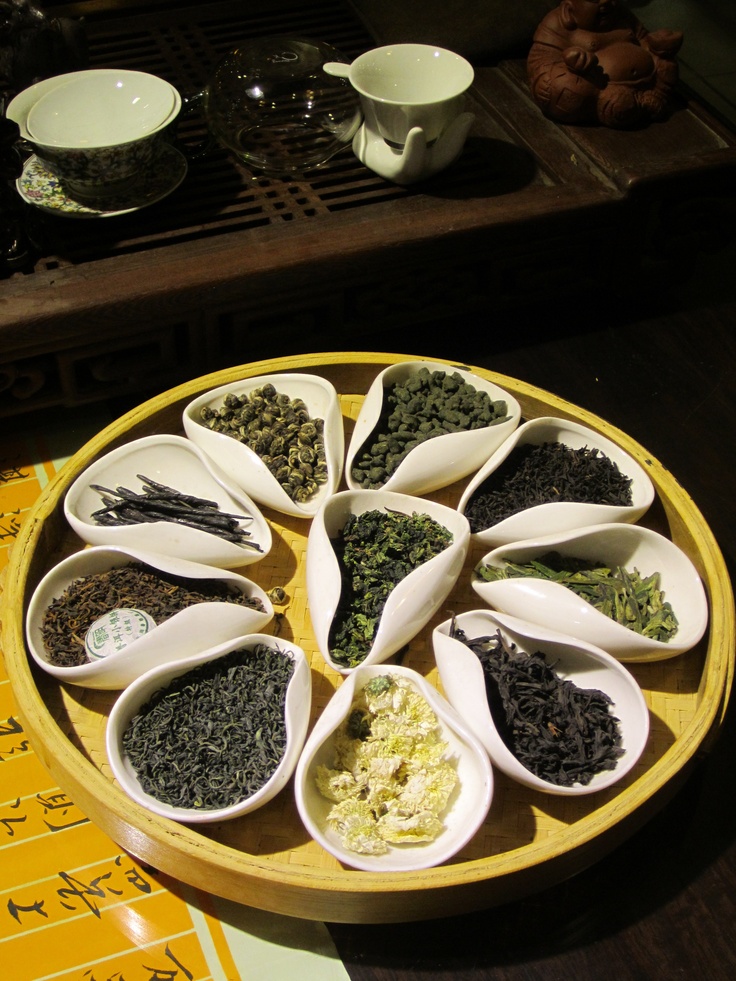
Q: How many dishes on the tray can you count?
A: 10